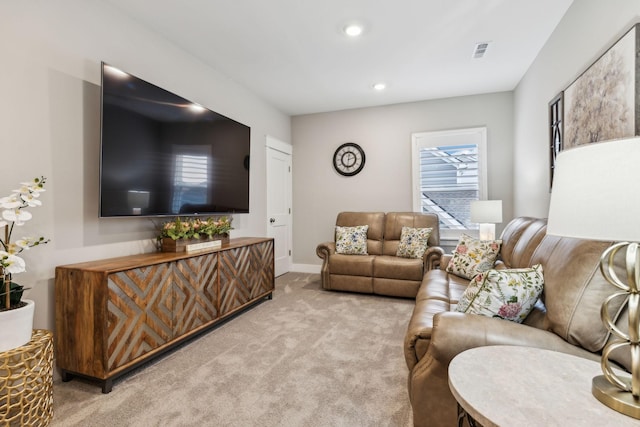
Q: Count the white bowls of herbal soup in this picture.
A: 0